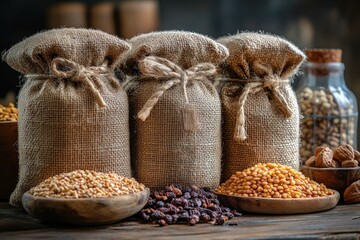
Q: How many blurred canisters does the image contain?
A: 3